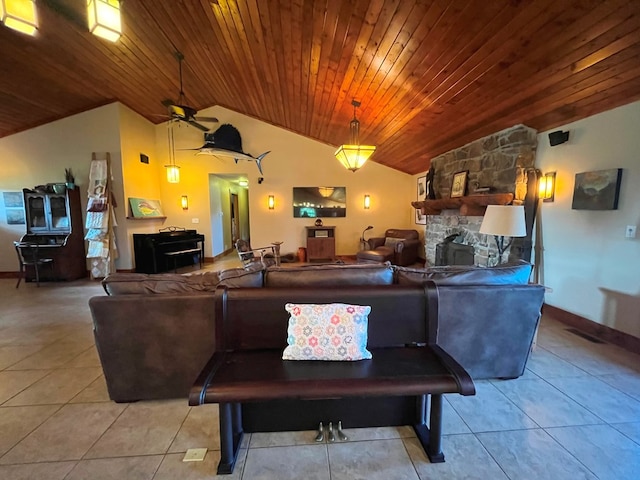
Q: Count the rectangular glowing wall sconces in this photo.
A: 4